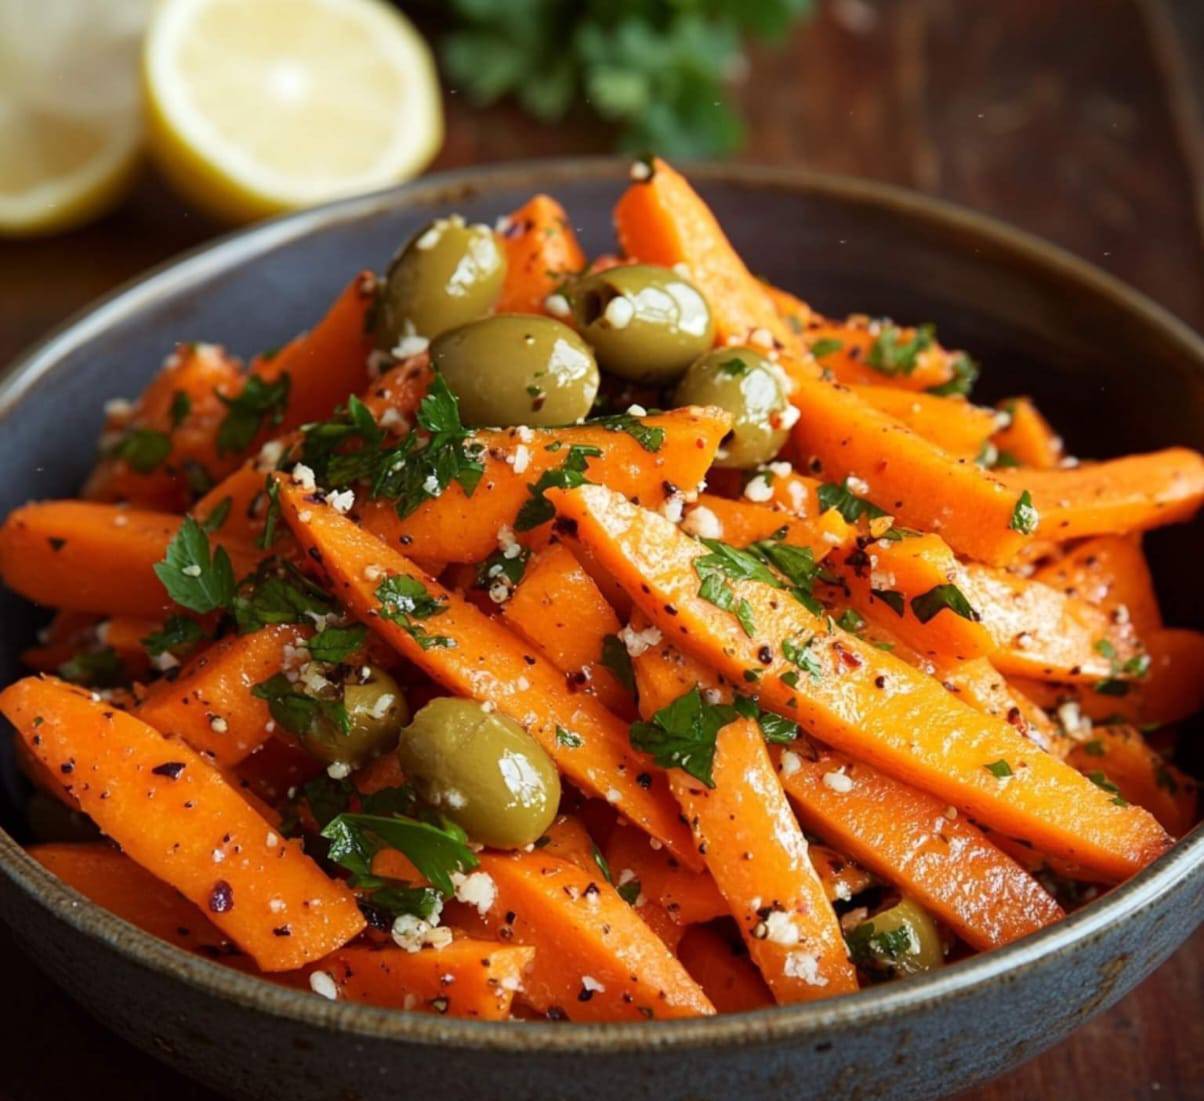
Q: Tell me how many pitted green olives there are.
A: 7